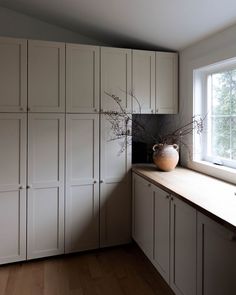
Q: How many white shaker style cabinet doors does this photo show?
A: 14